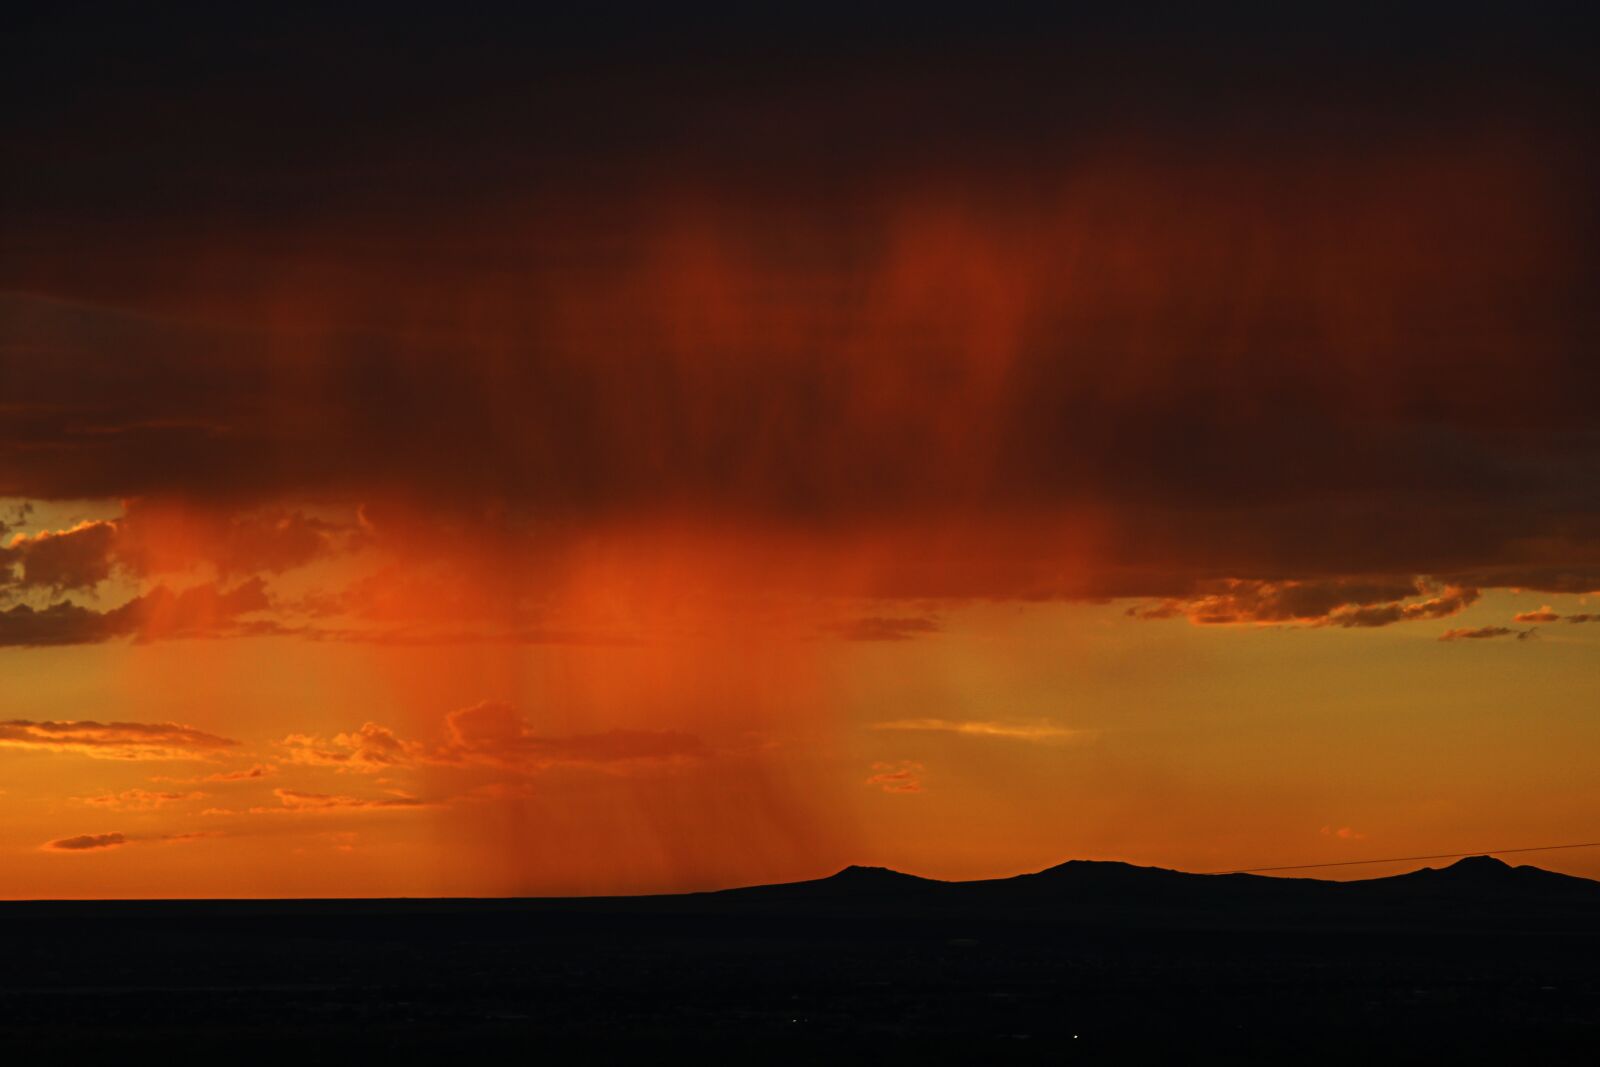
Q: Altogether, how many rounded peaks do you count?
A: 3